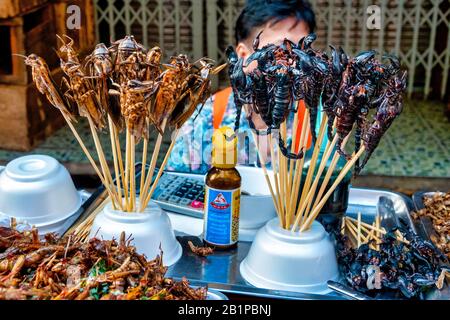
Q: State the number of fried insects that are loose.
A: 1